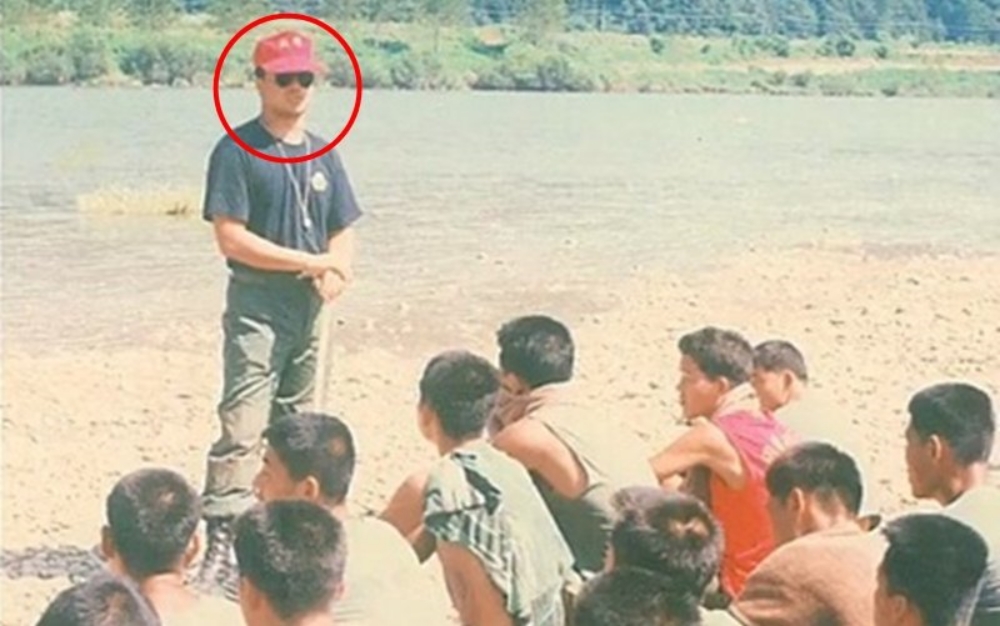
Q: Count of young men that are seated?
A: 13